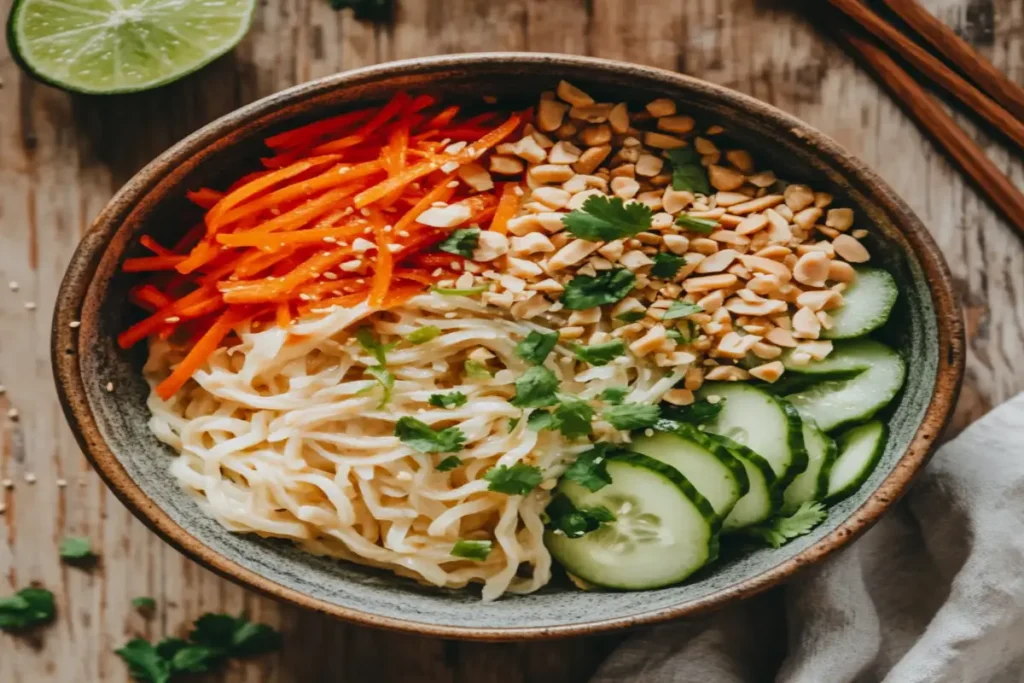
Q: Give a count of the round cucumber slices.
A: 8